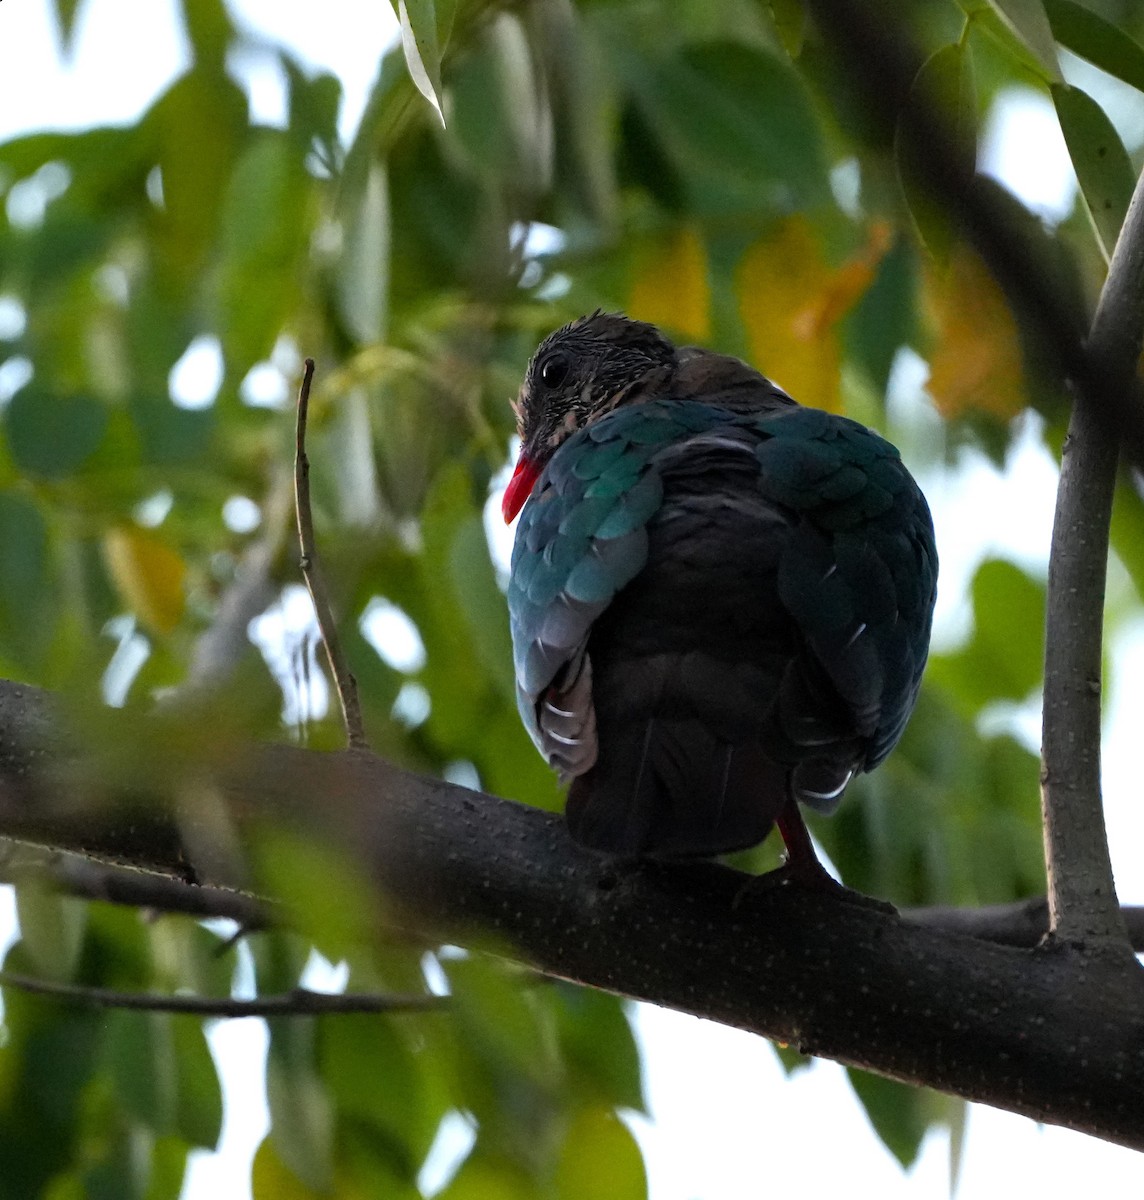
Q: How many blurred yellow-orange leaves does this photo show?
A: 4